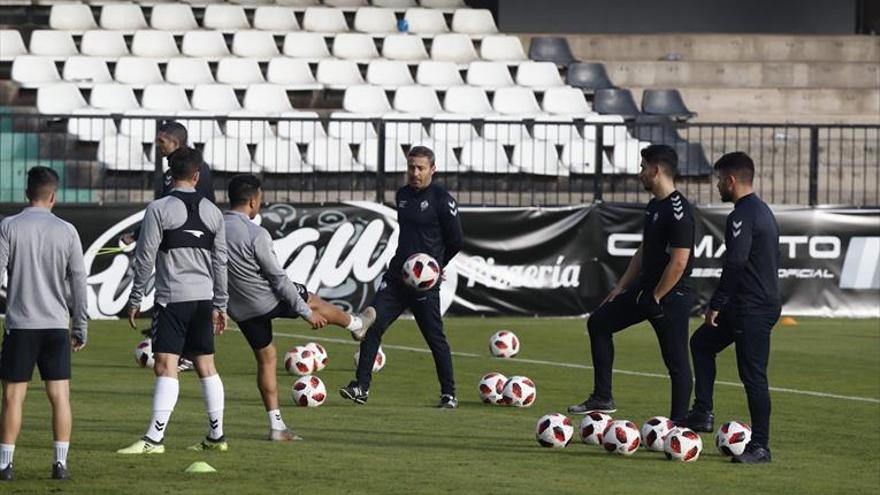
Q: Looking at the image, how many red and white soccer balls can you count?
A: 15